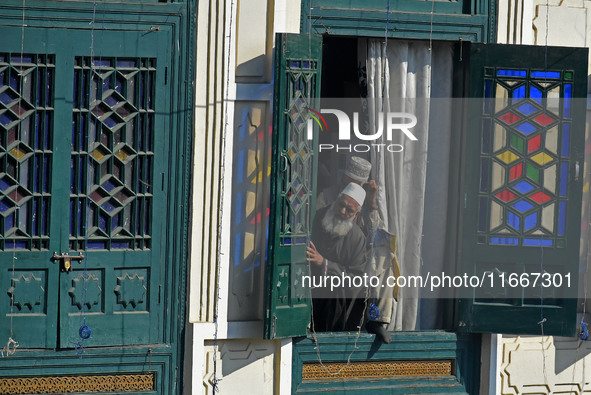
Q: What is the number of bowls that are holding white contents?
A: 0